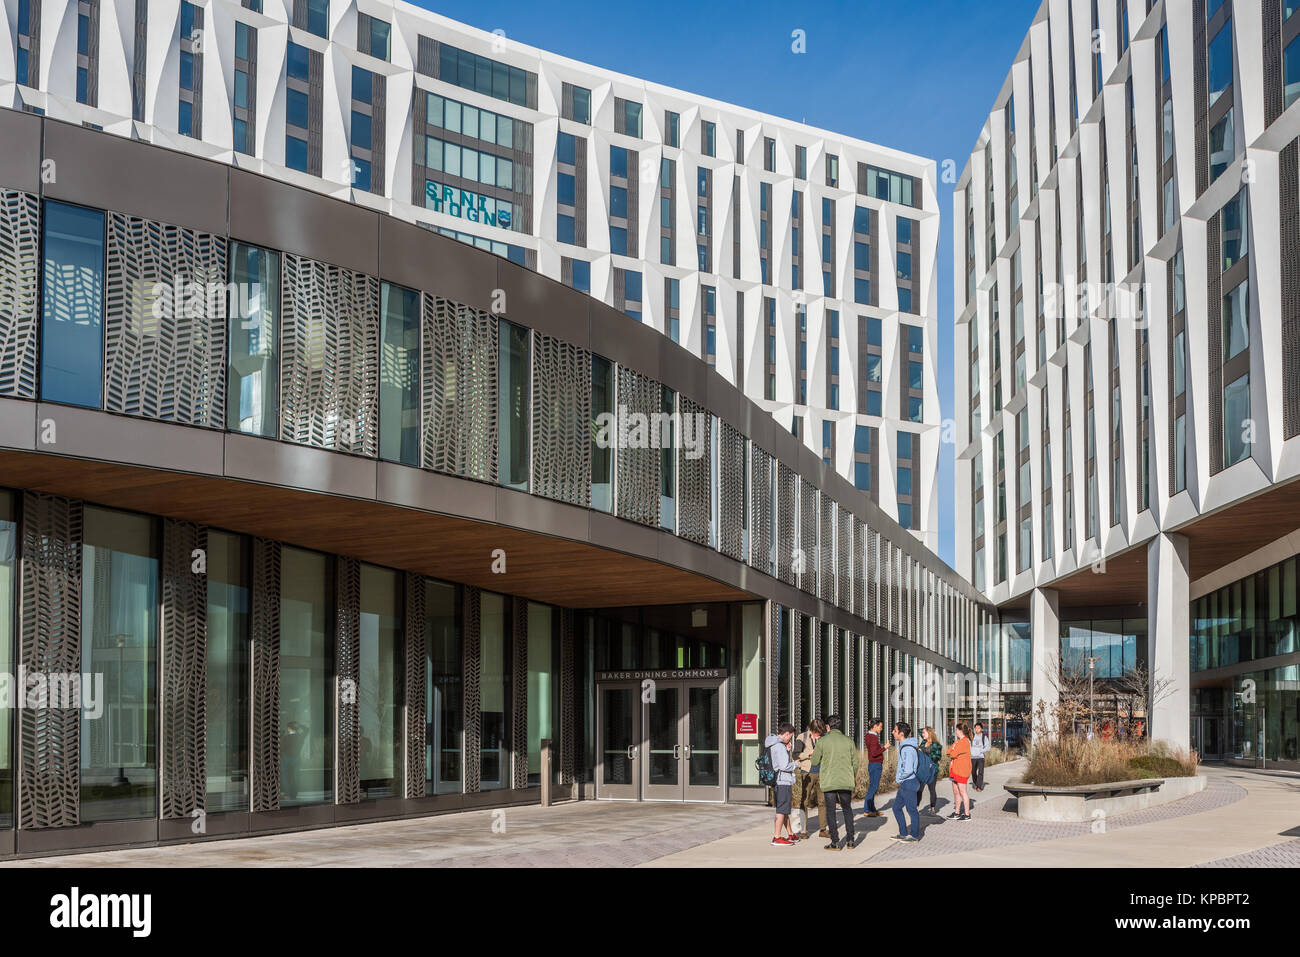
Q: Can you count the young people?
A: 8